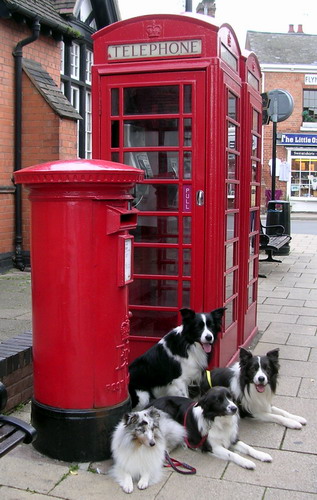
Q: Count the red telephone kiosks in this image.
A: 2